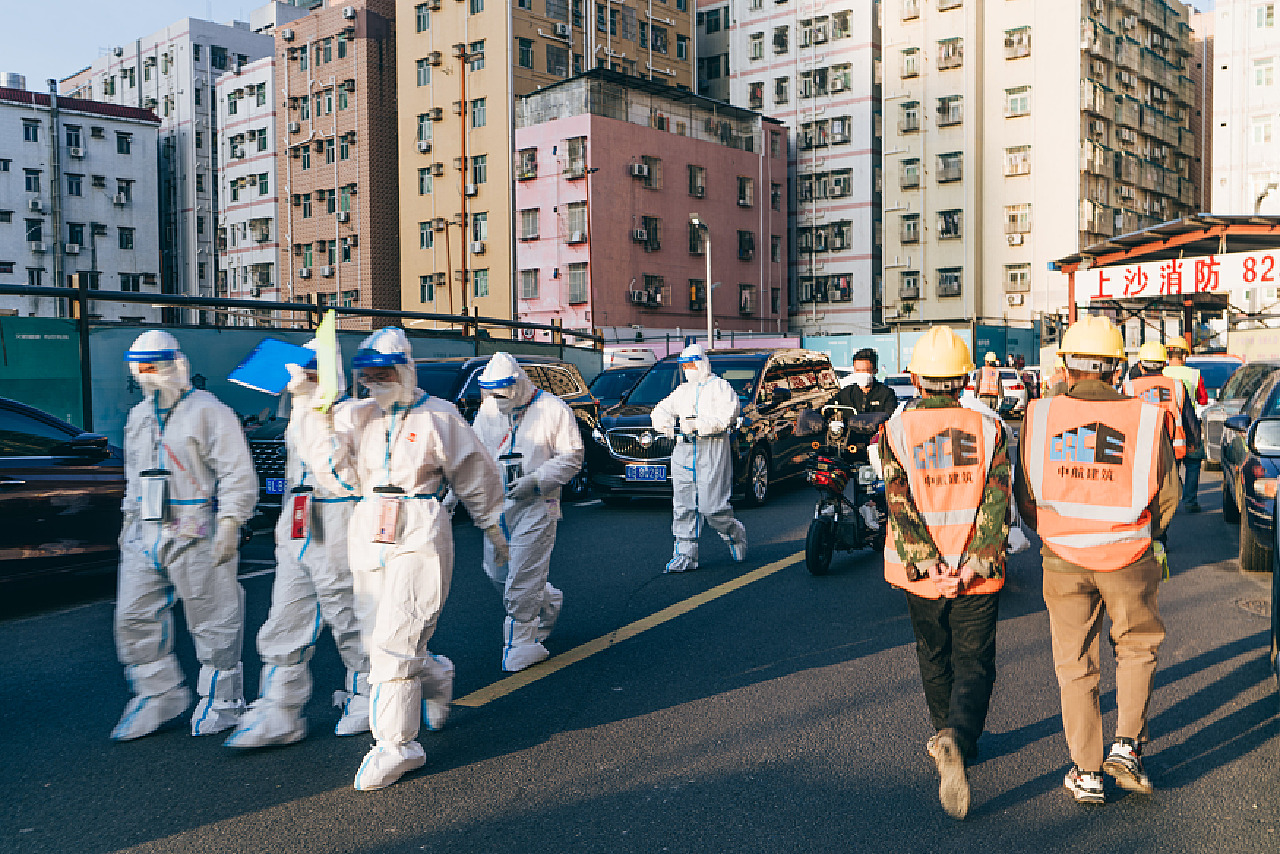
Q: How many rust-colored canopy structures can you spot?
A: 1